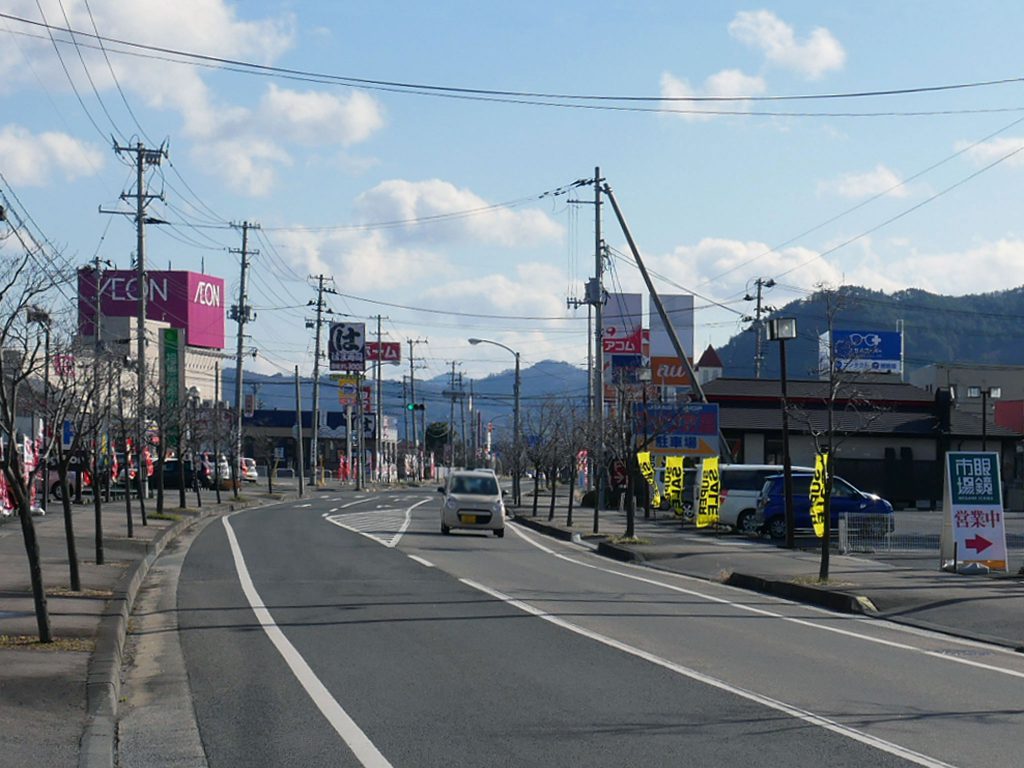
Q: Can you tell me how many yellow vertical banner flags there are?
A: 4